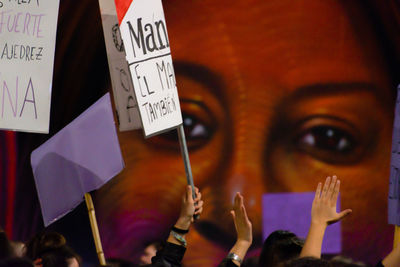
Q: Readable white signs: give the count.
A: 2